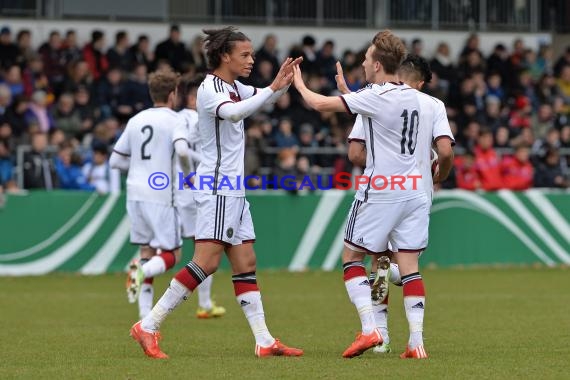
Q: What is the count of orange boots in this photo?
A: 4